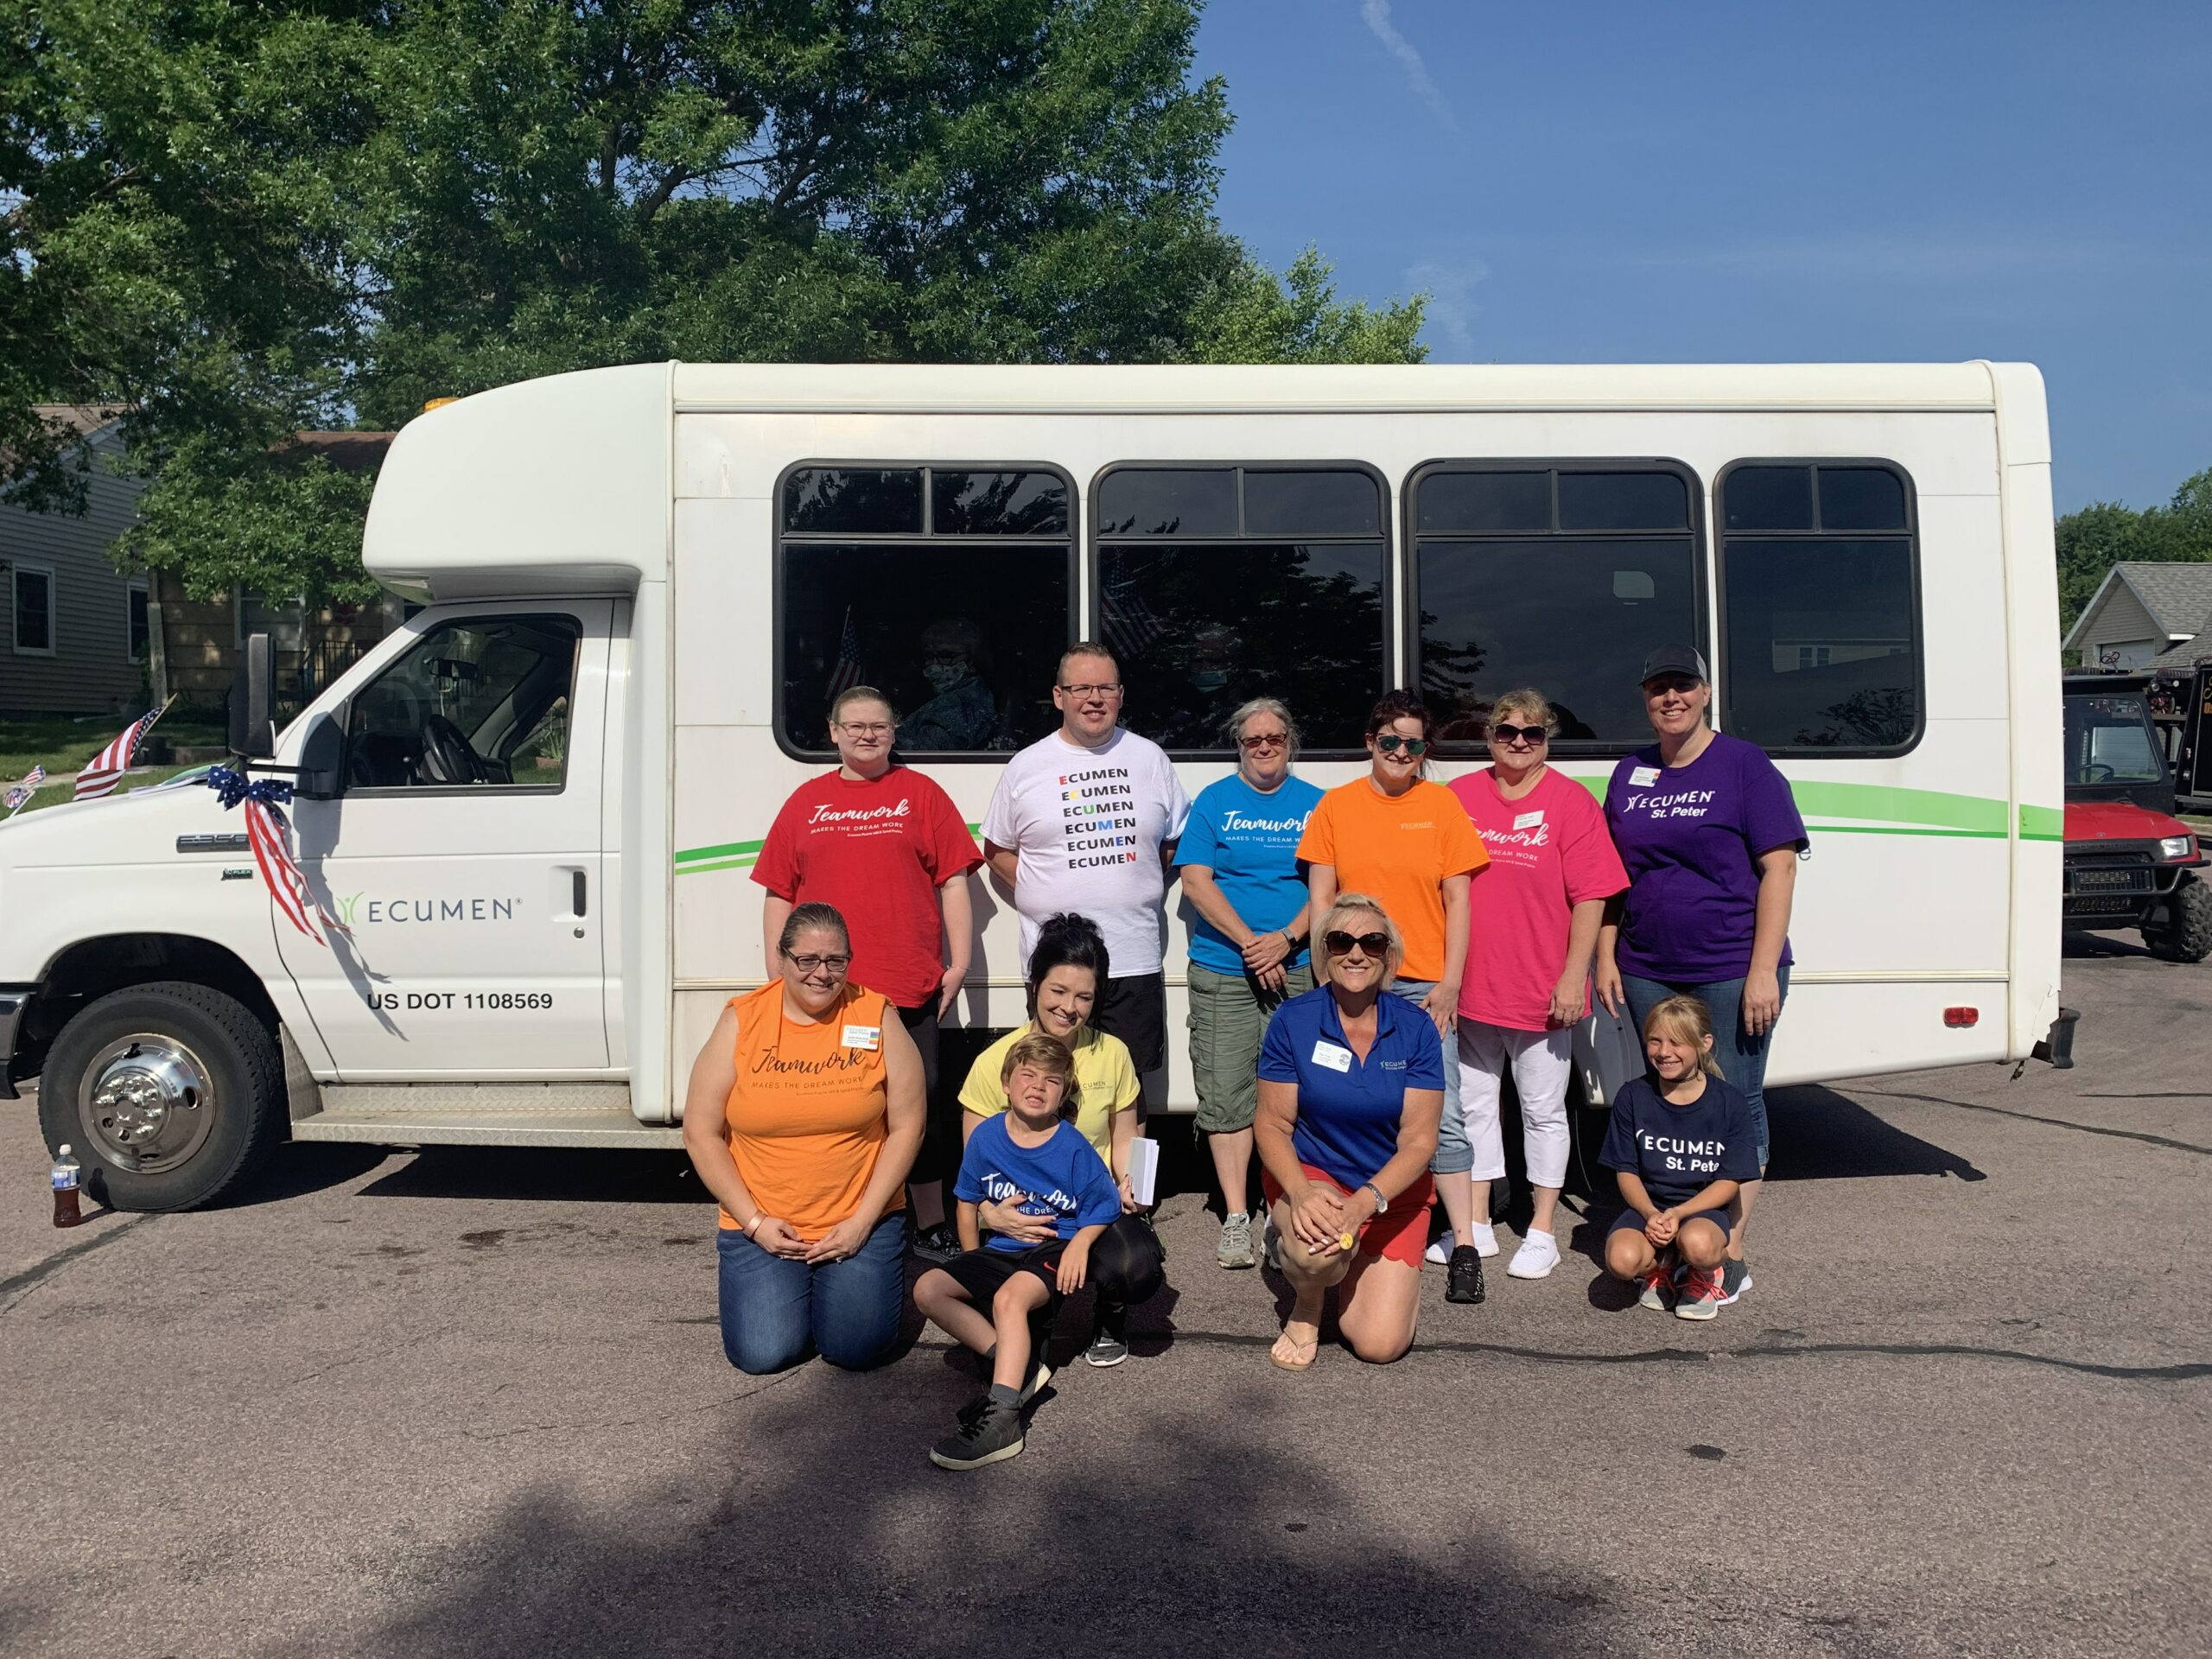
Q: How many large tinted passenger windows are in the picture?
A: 4